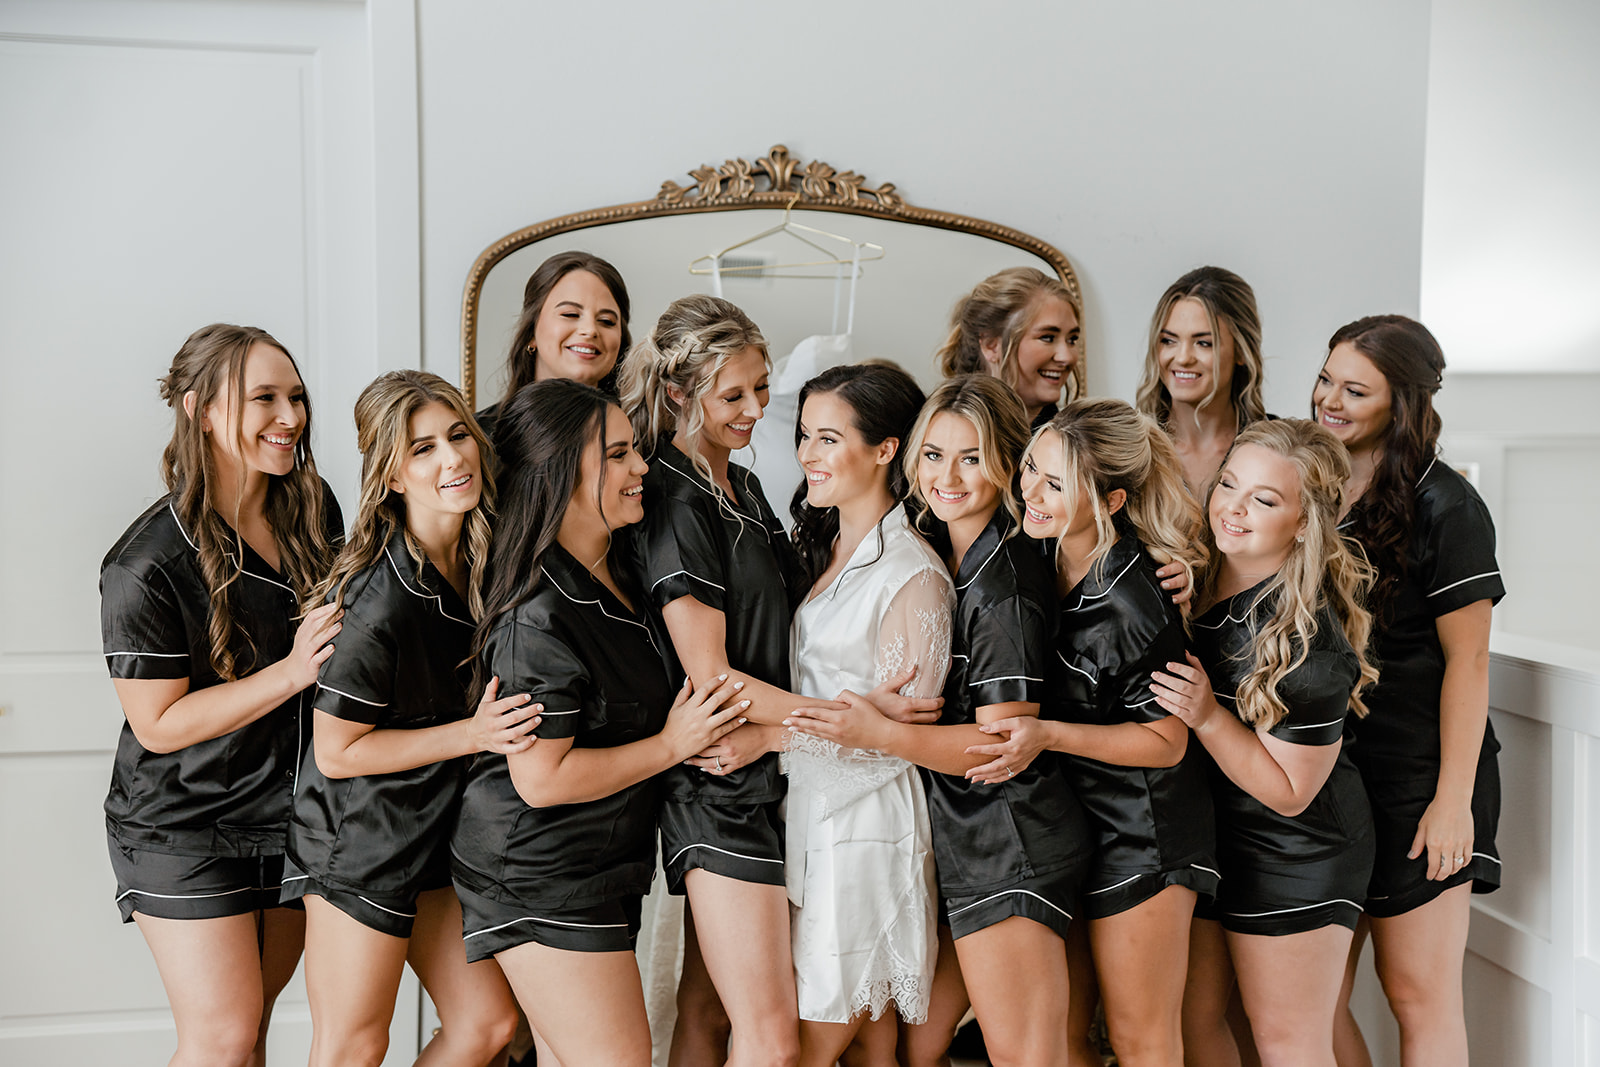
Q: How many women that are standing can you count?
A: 12